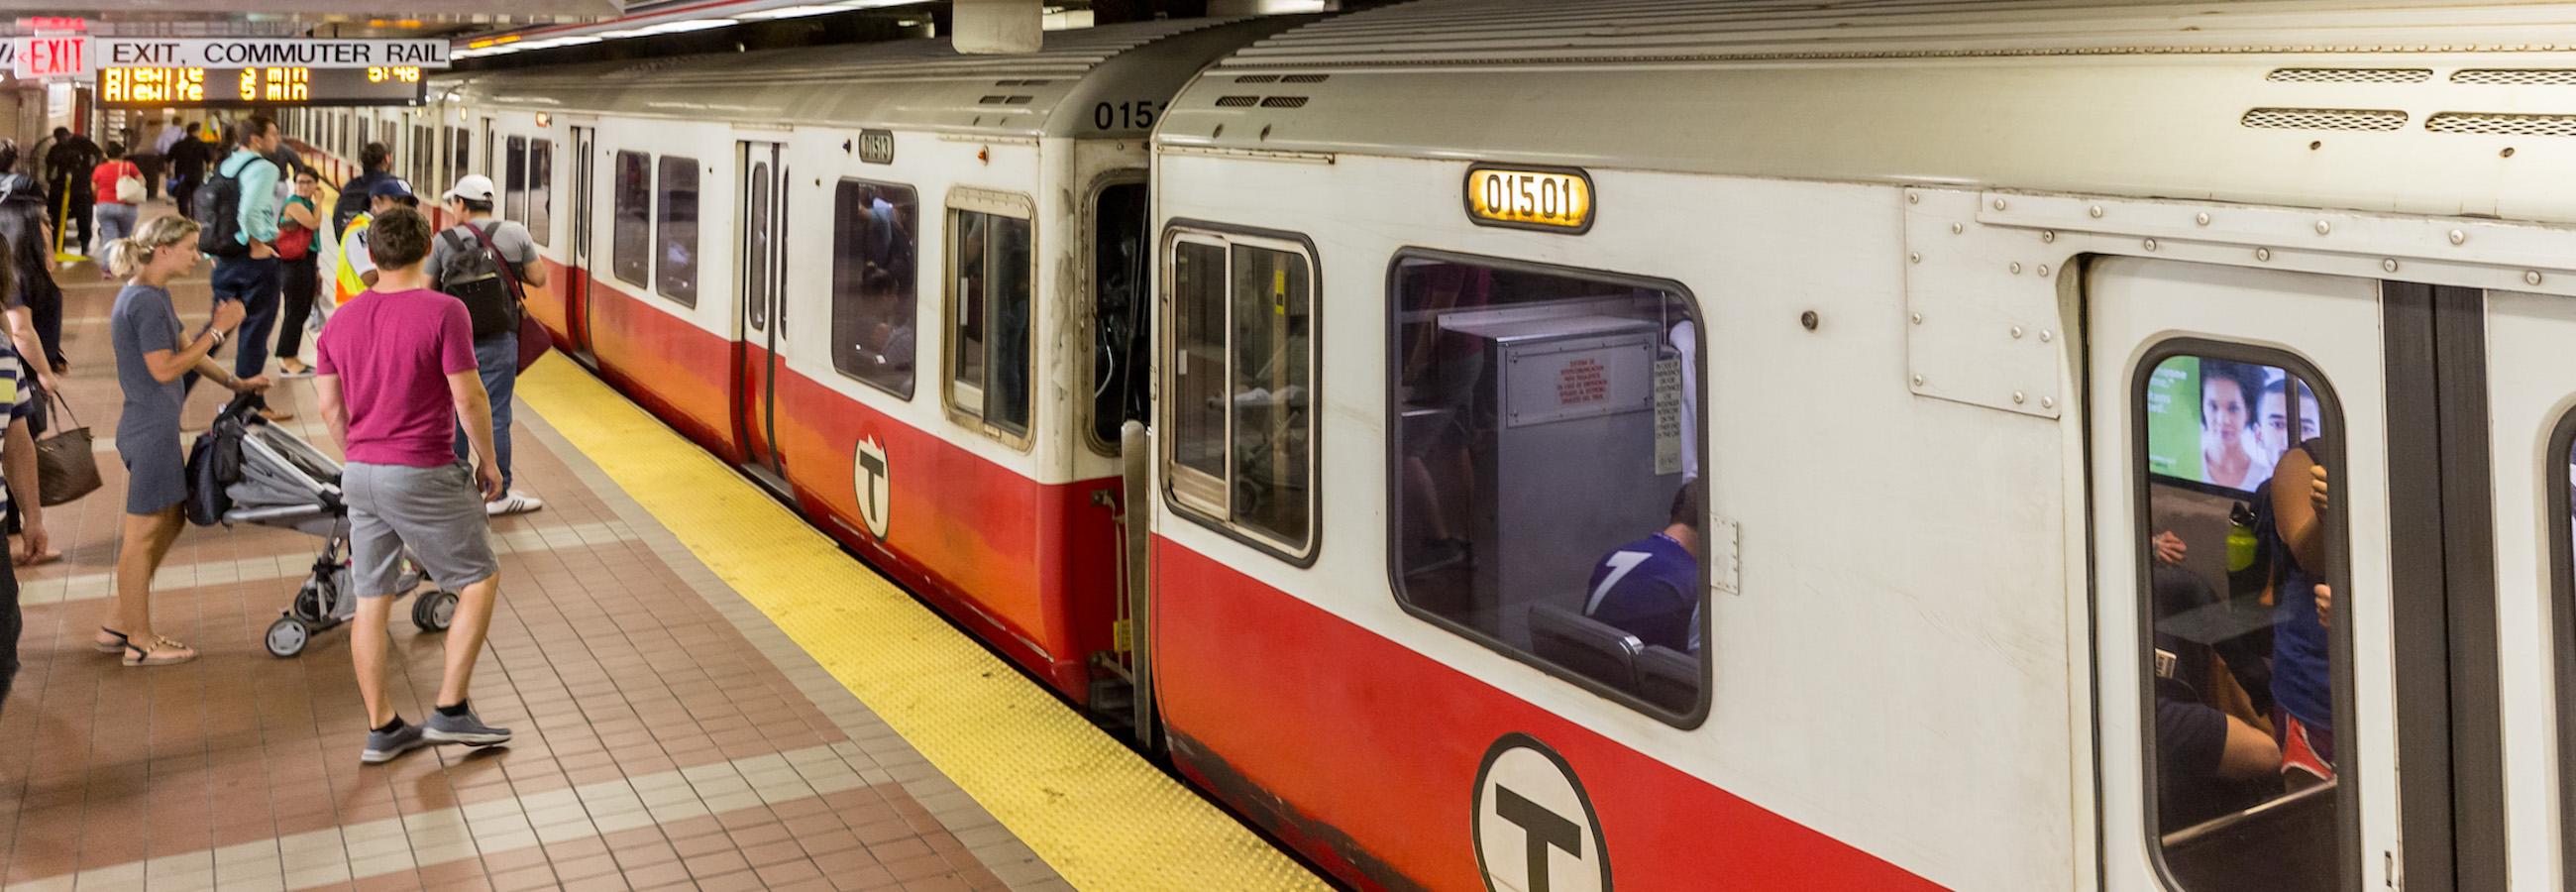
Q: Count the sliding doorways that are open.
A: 0